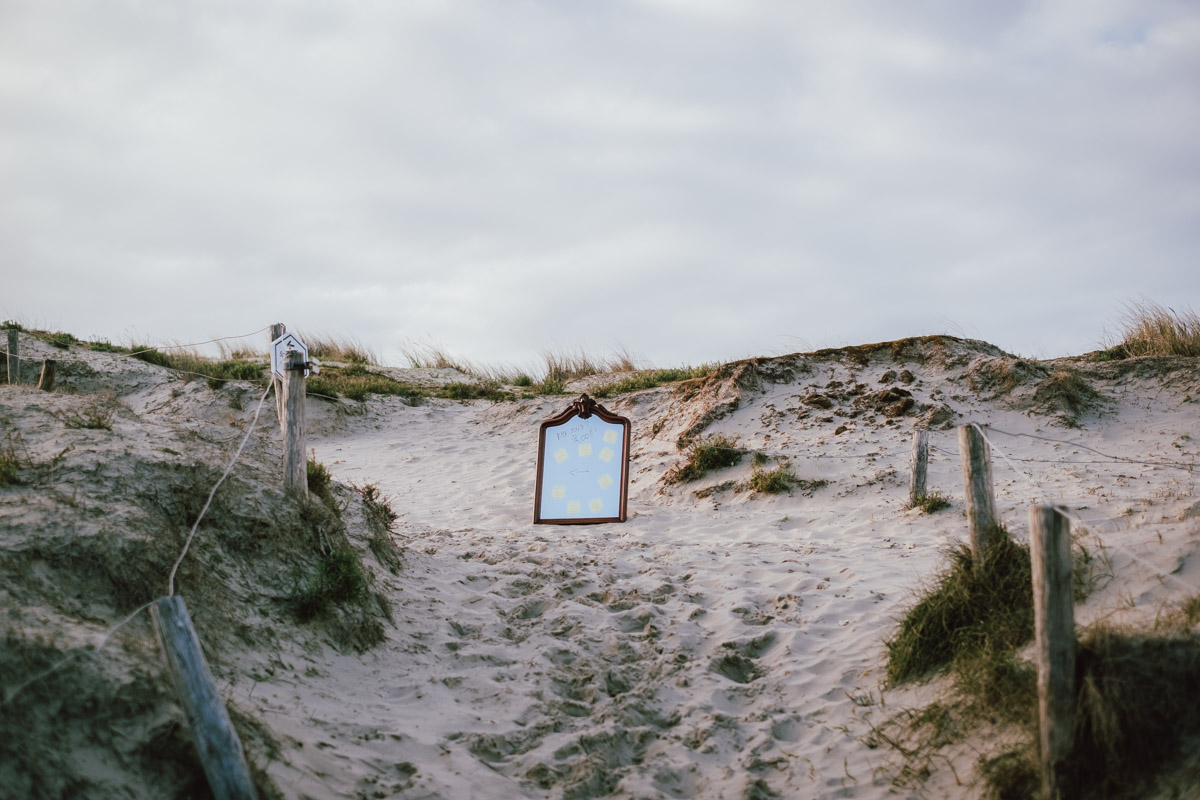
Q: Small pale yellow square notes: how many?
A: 8